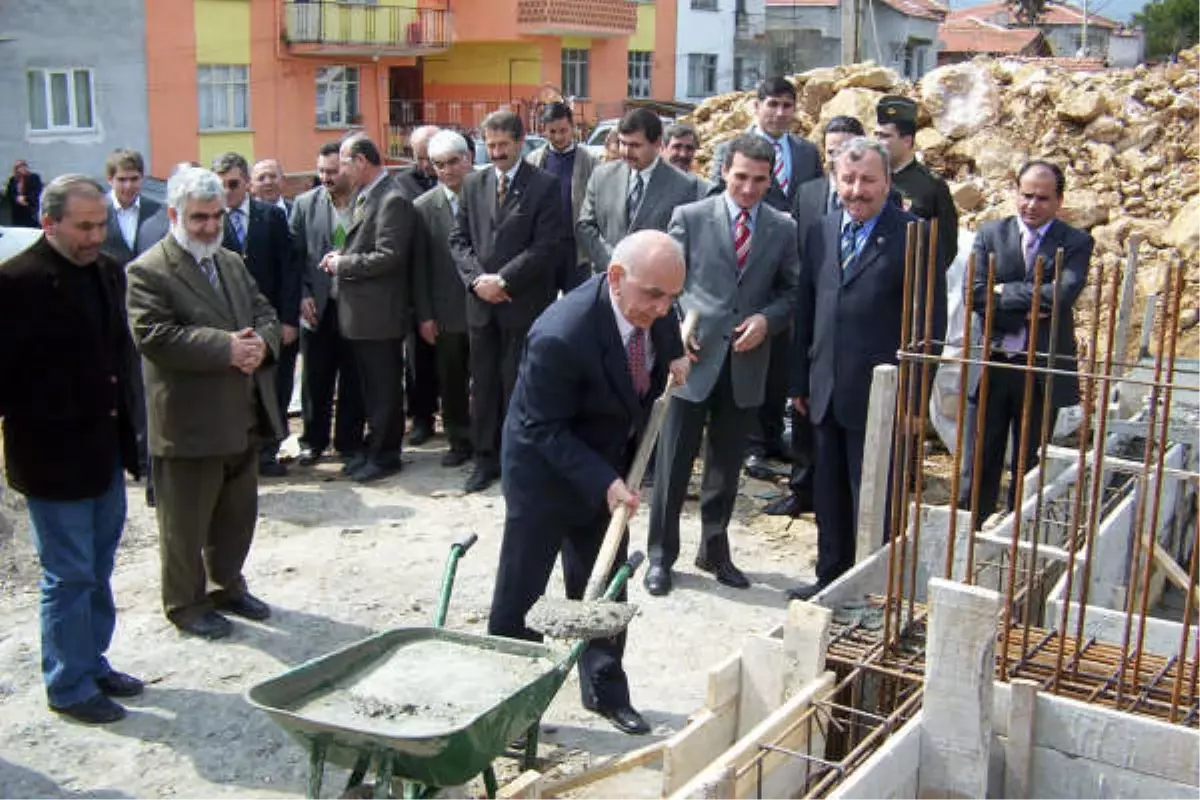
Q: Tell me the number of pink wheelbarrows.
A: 0